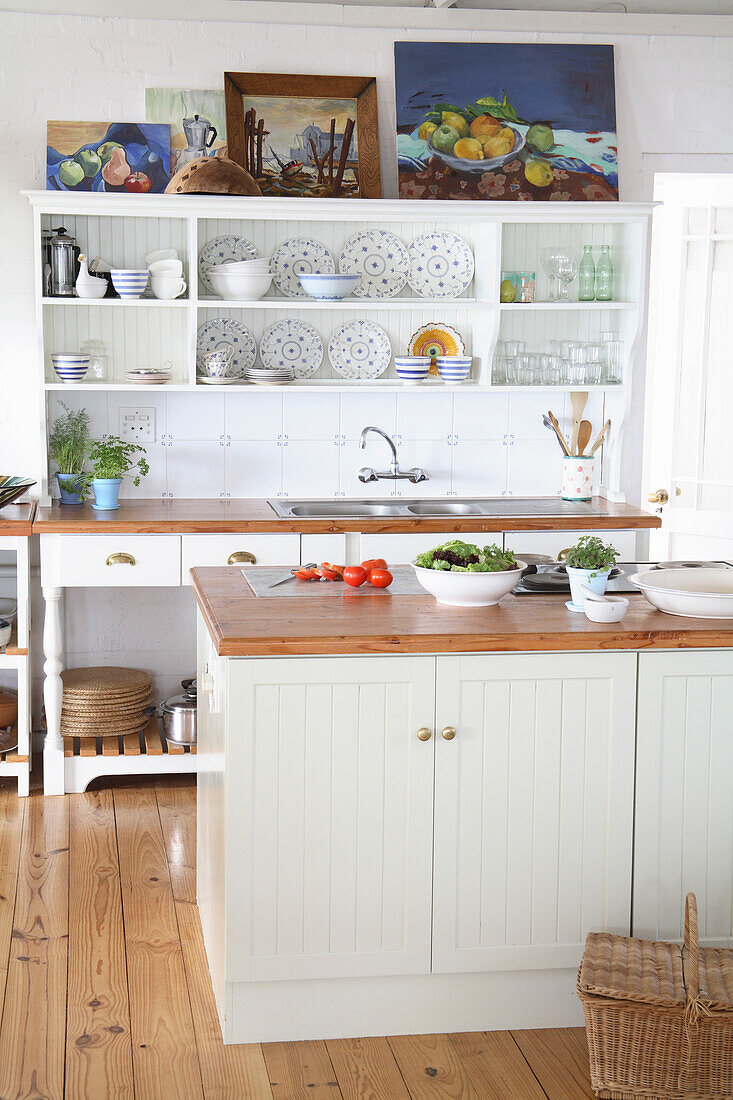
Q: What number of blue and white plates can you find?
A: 7